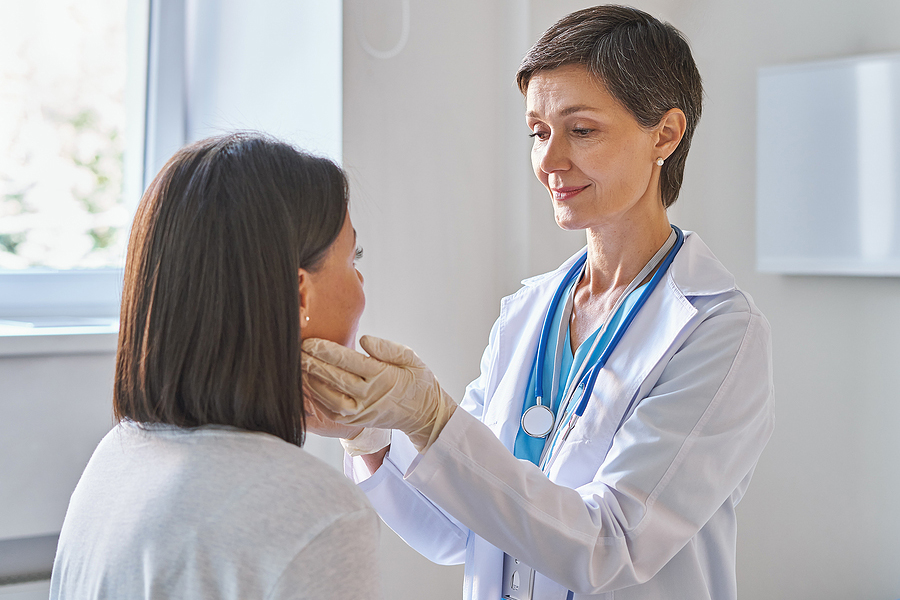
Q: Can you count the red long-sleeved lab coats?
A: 0